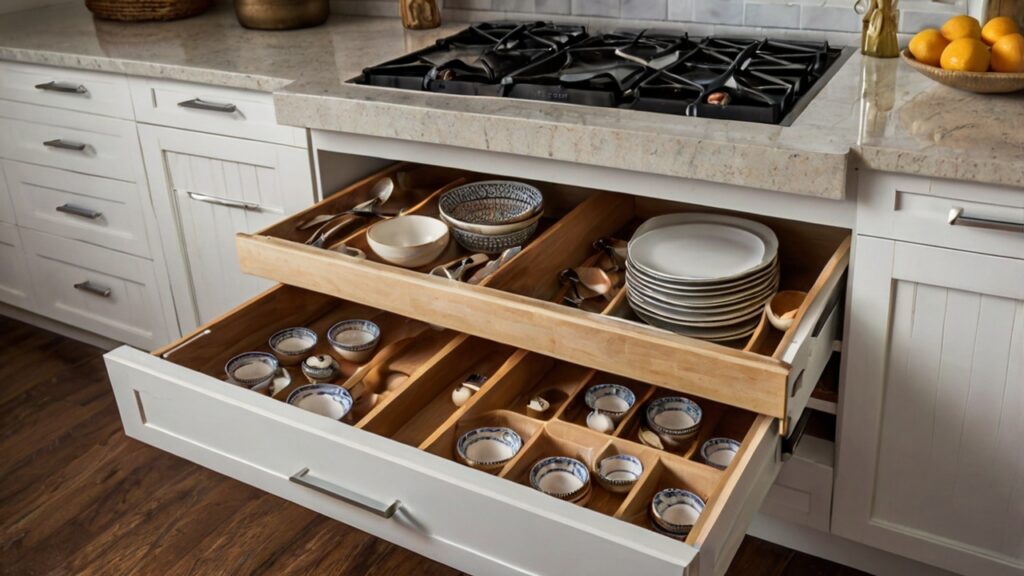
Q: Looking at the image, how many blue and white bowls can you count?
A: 11